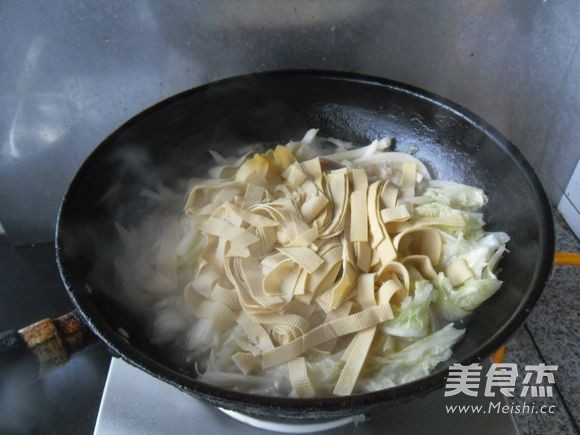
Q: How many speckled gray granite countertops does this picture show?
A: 1